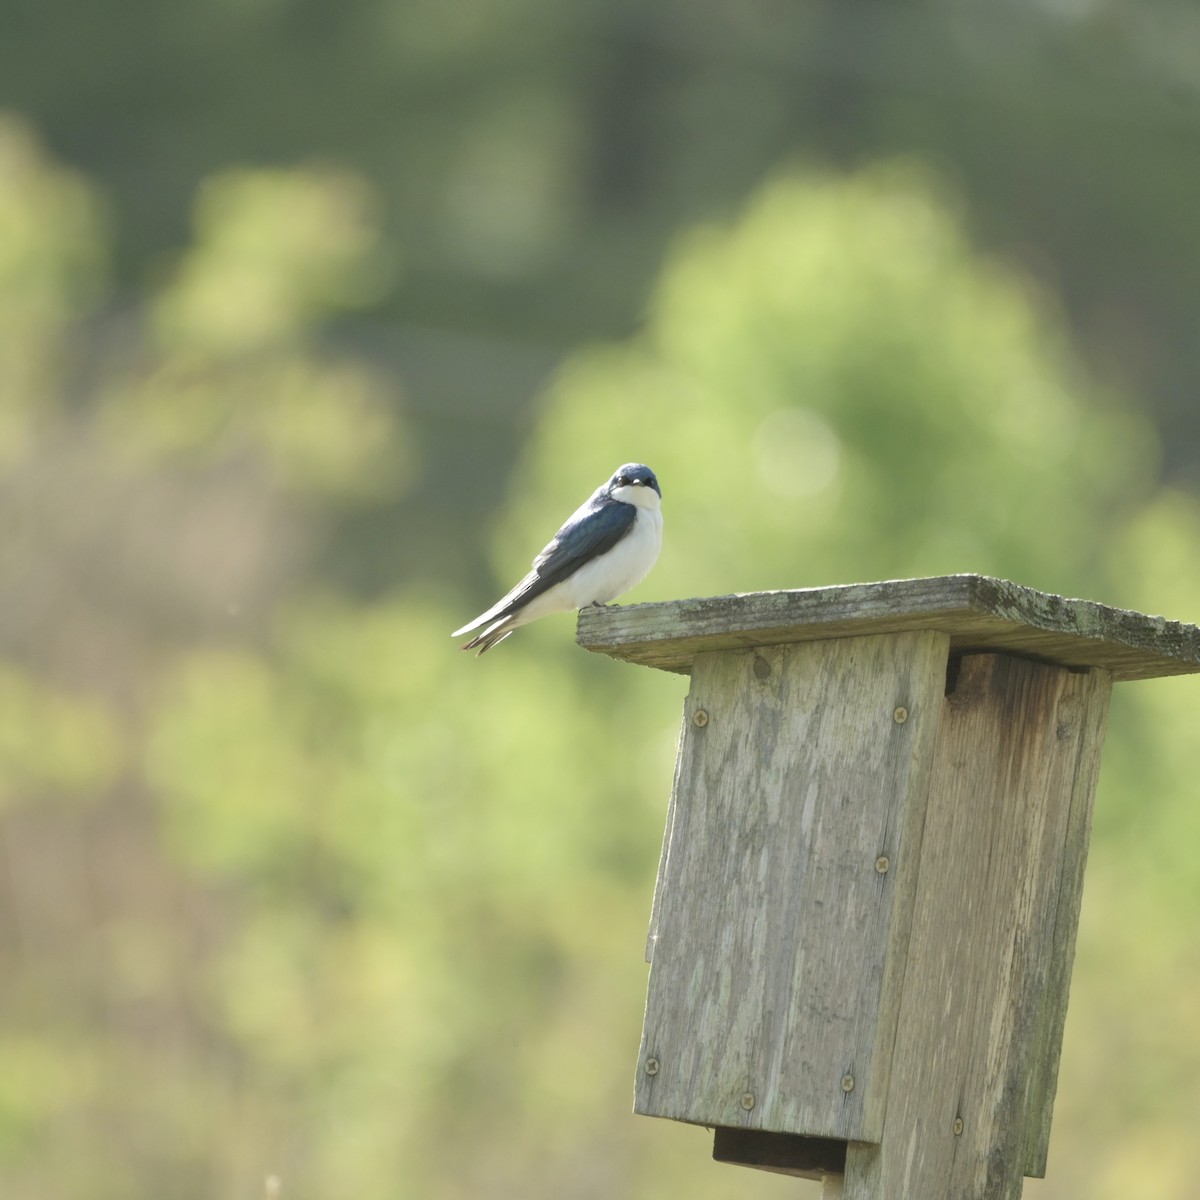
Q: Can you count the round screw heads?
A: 7